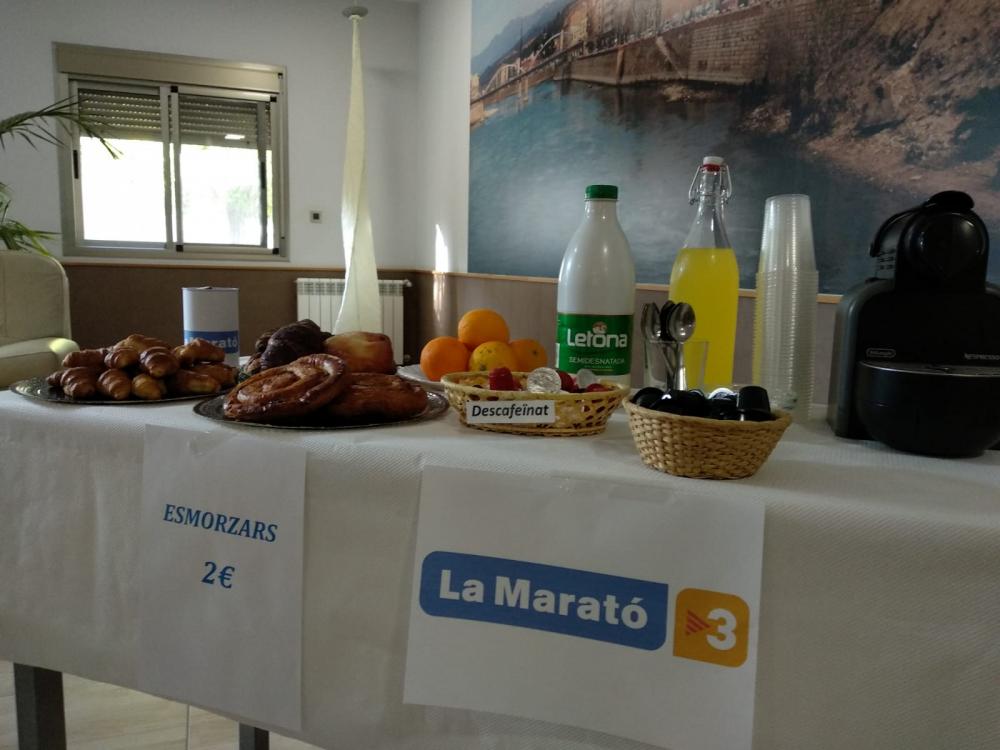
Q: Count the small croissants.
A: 11